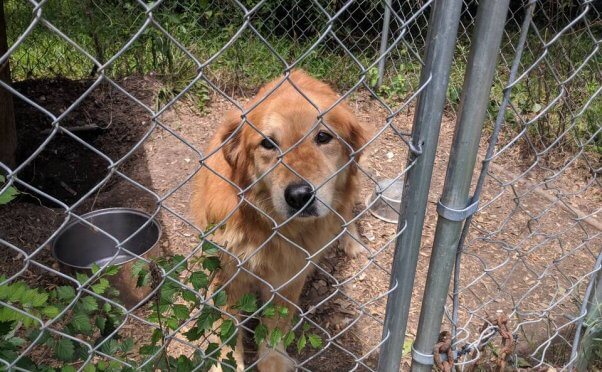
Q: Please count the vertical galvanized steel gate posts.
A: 2